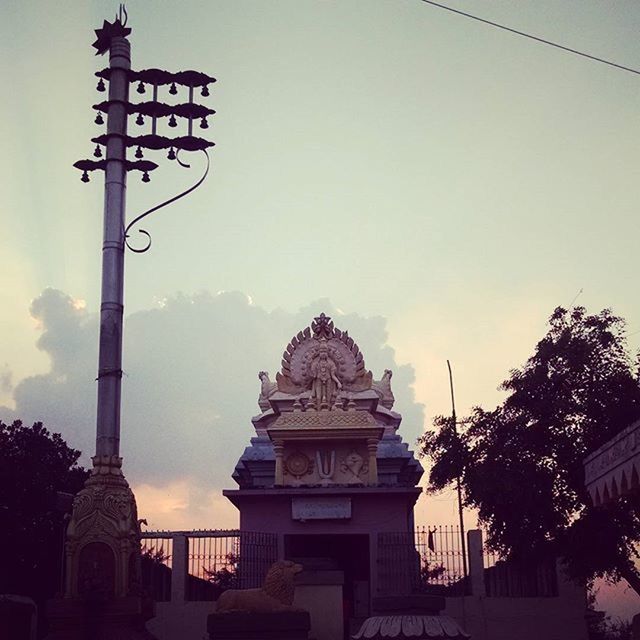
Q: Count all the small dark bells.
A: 13